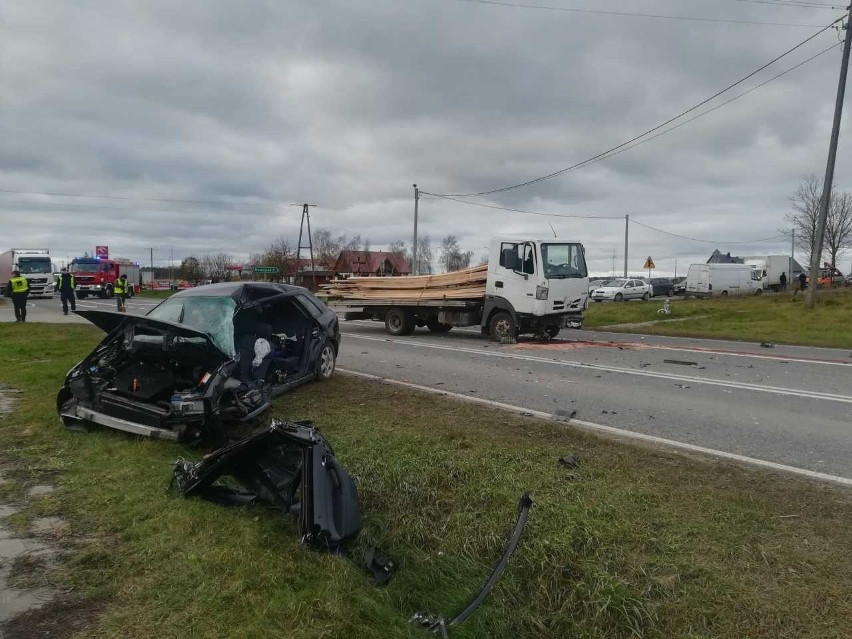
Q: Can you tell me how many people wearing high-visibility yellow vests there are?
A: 3